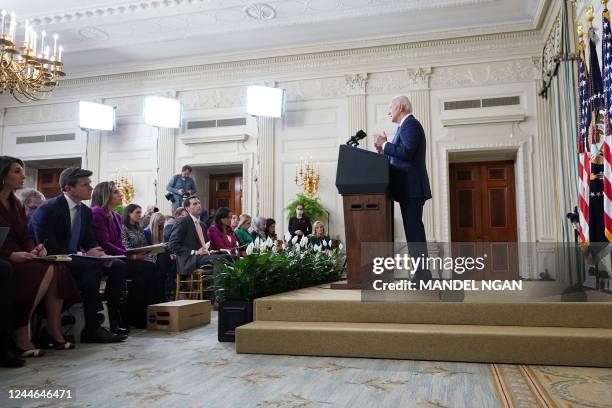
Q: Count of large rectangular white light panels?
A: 3